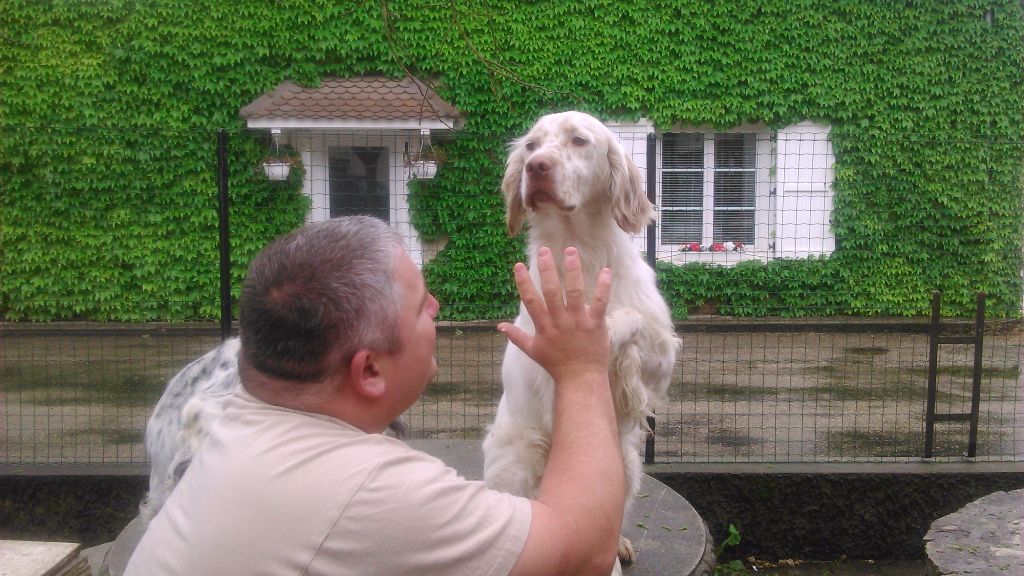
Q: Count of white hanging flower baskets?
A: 2